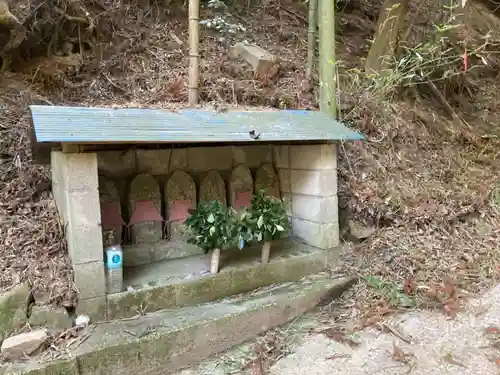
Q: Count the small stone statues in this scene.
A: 6